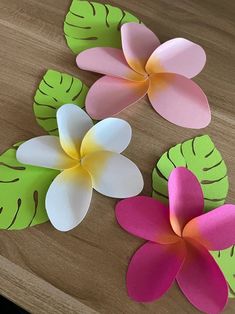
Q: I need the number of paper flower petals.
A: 15